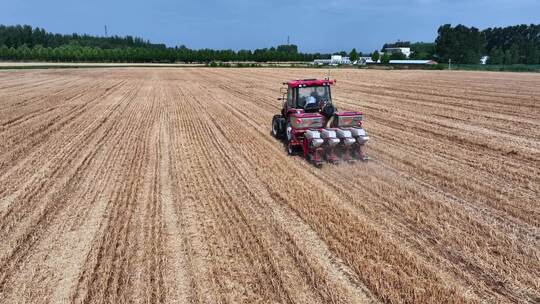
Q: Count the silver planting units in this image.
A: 4